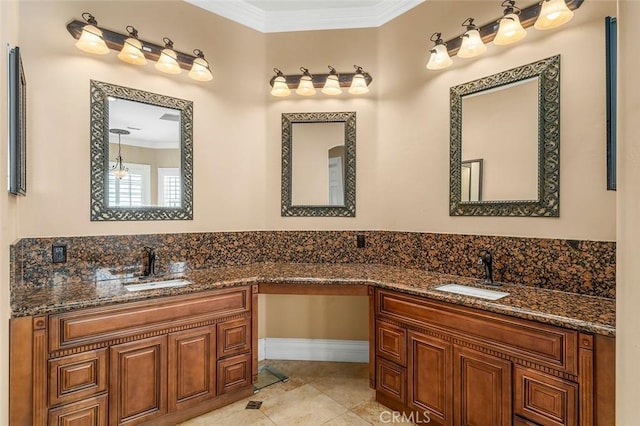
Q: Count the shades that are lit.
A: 12